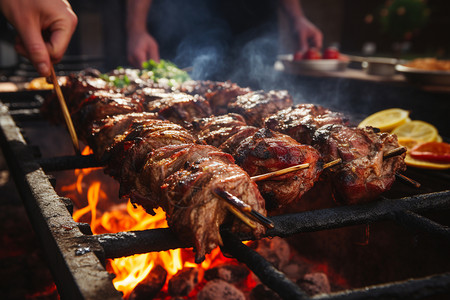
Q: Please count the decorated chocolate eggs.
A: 0